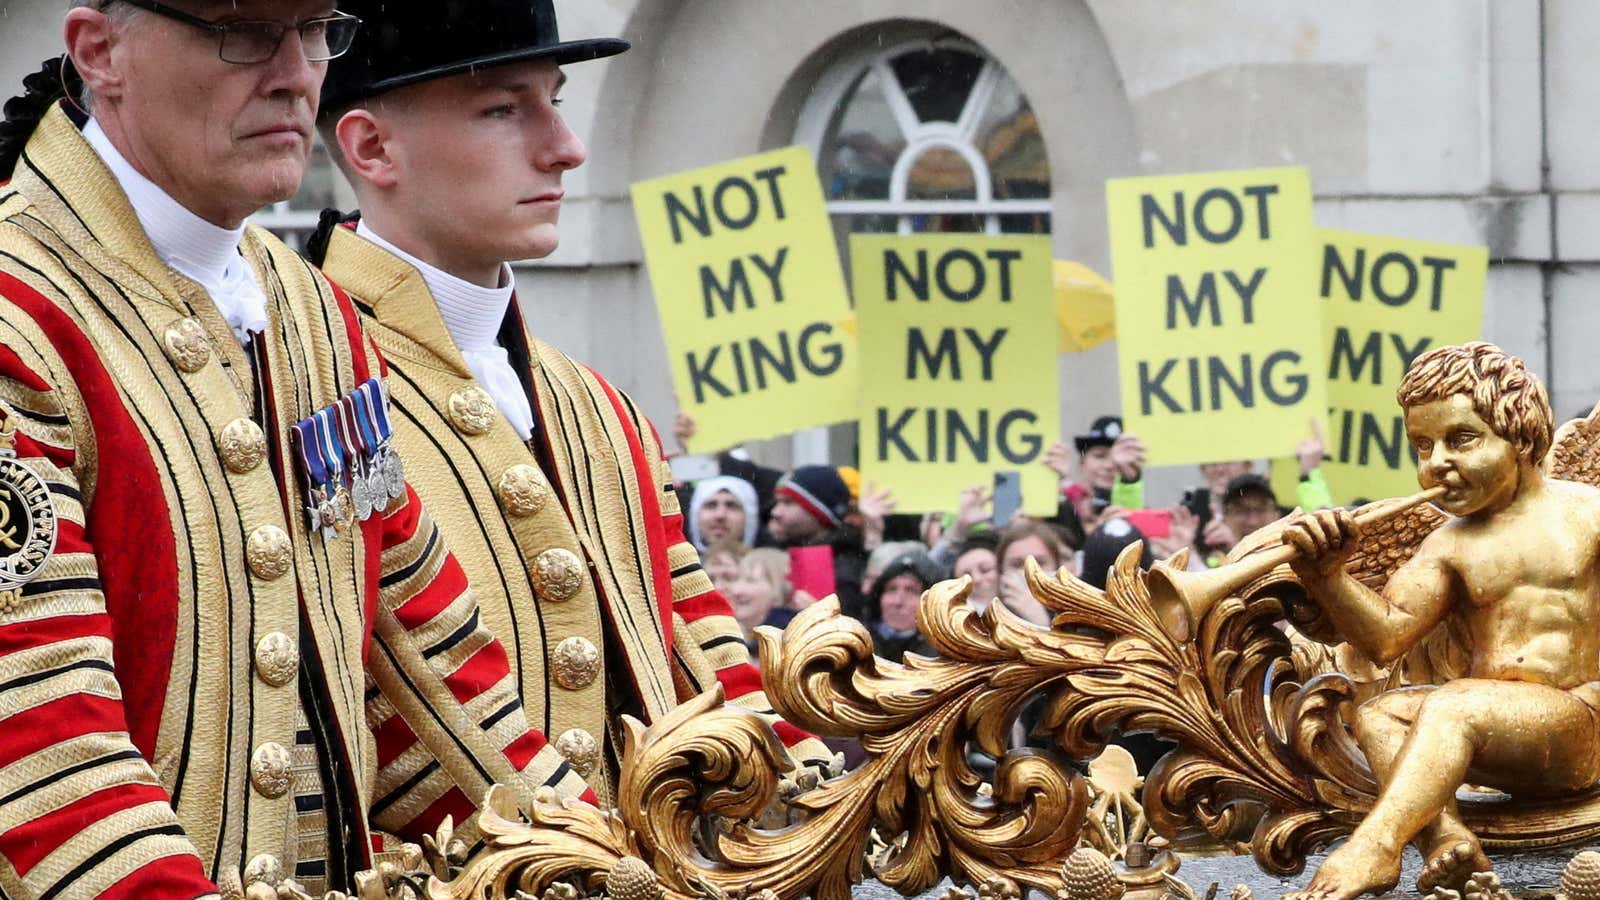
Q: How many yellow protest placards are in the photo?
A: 4